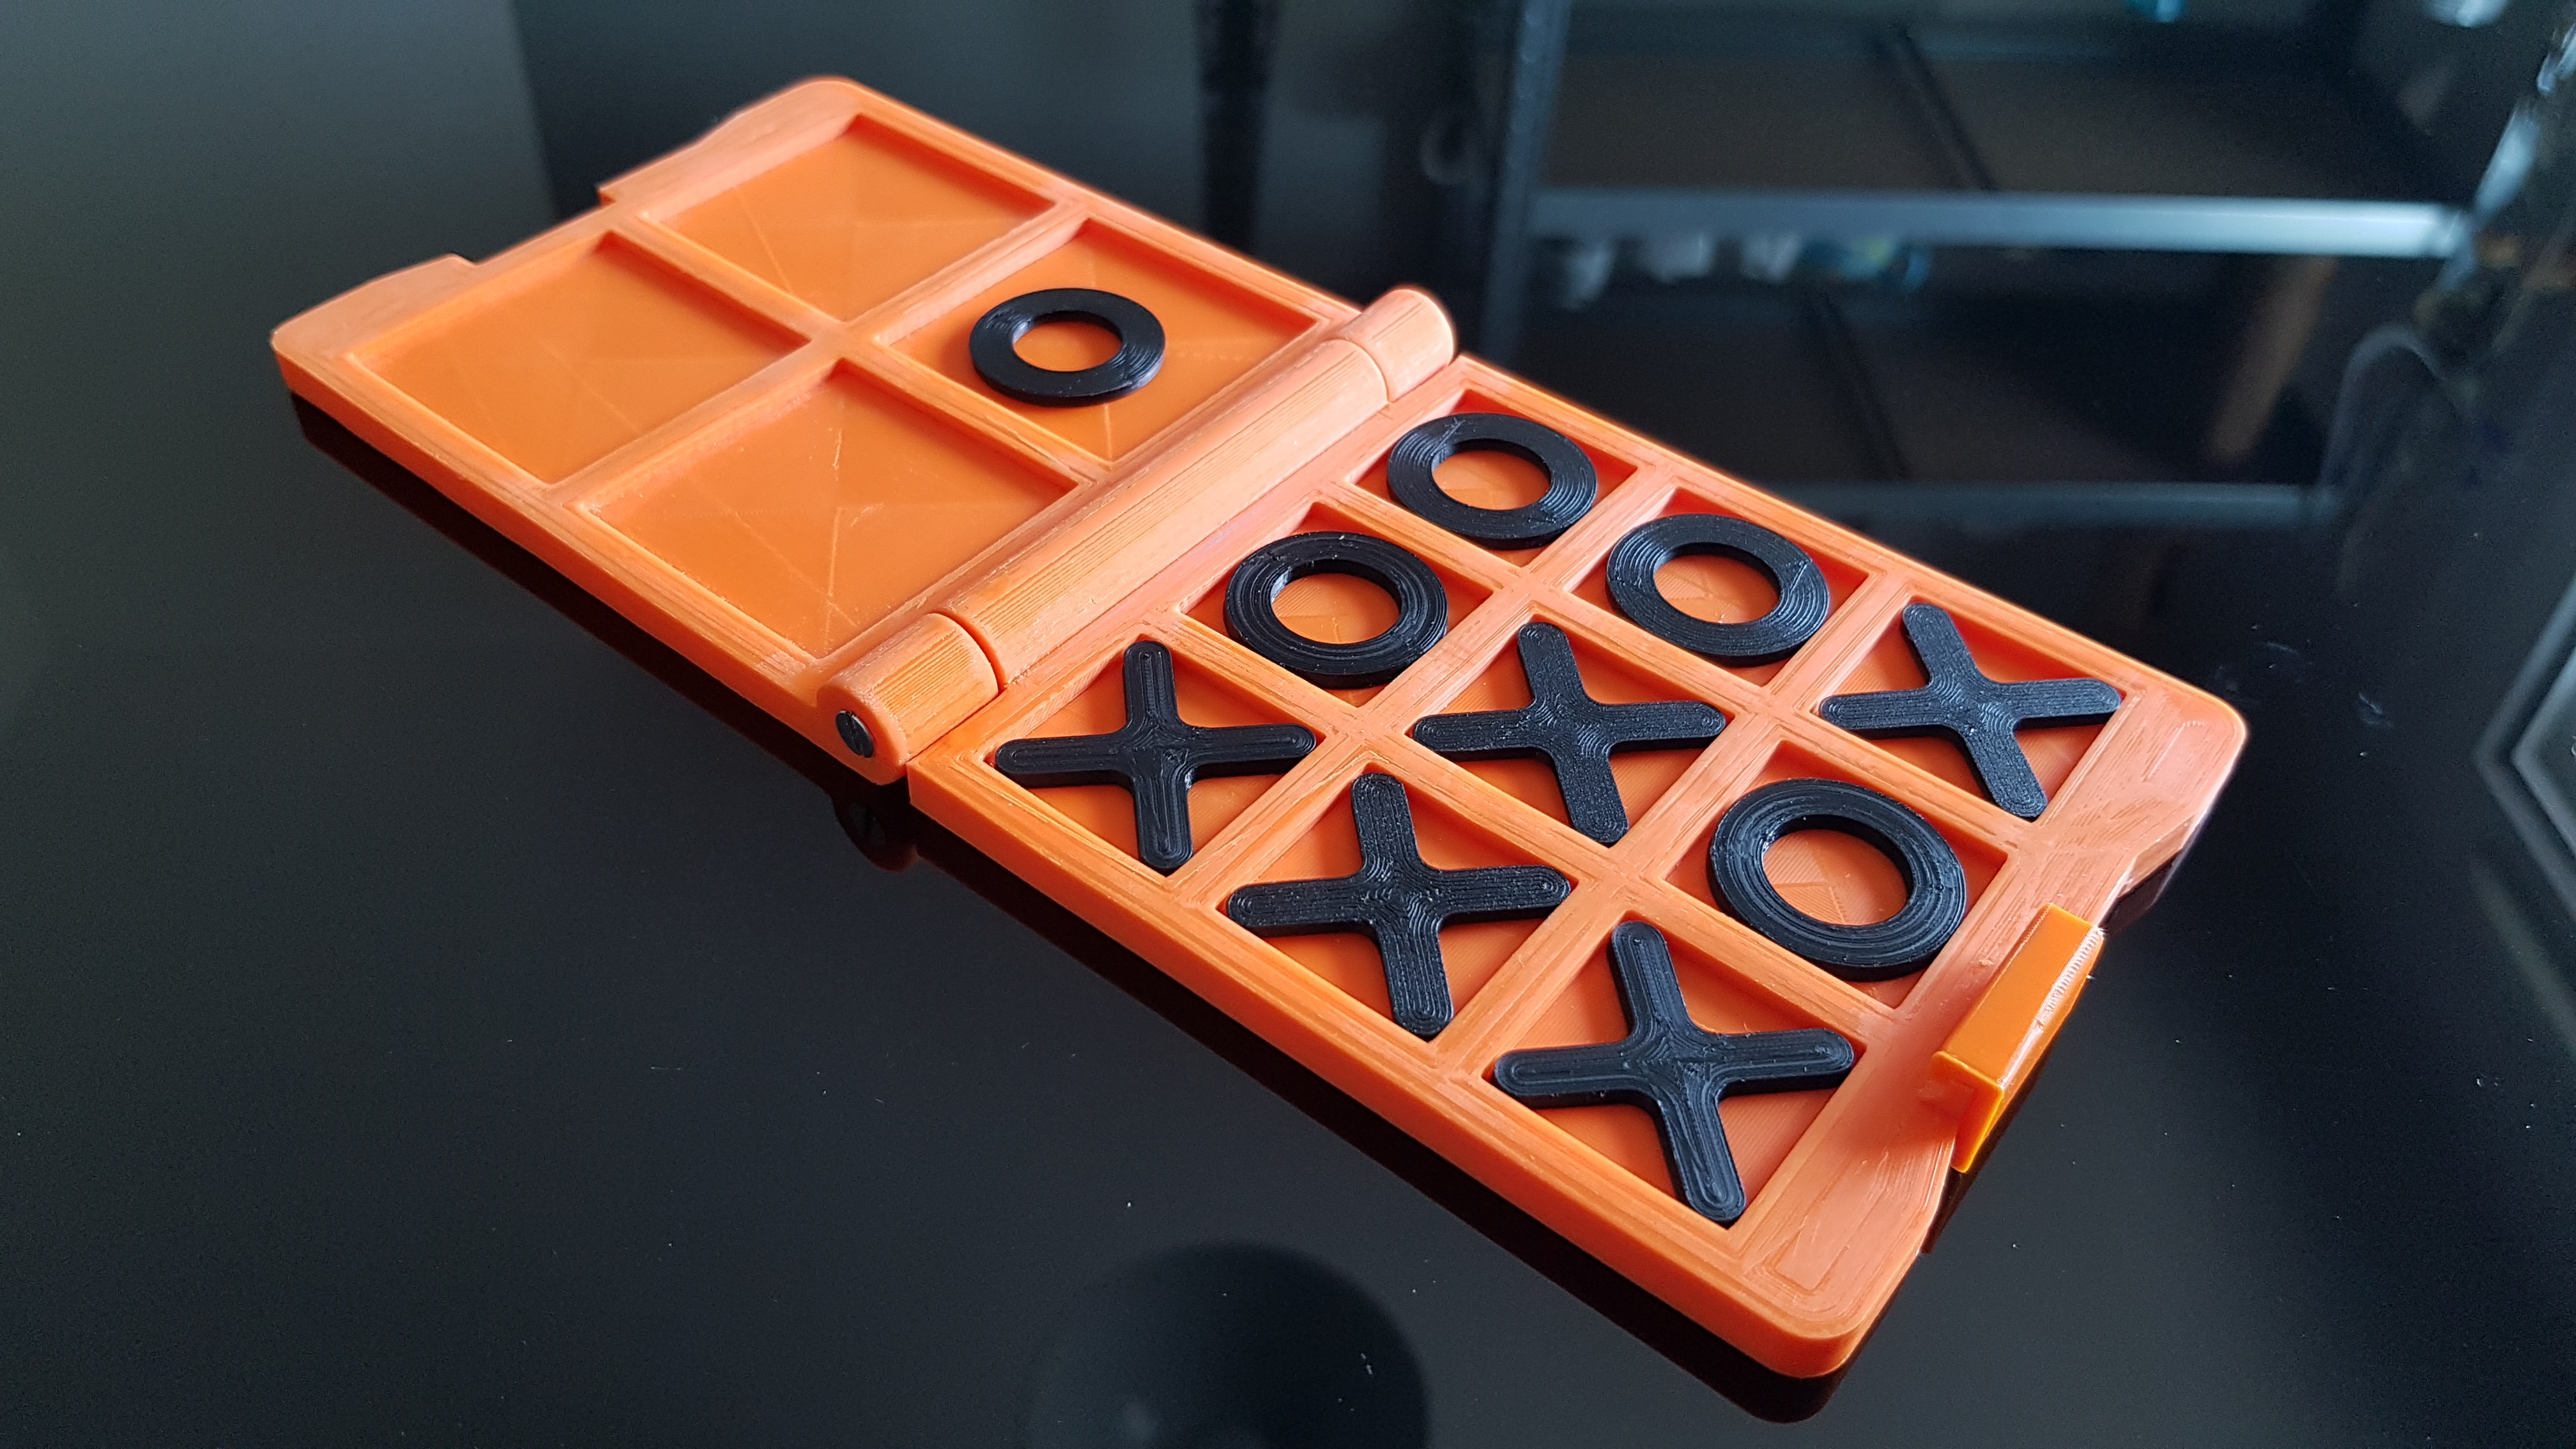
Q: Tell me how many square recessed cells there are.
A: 13